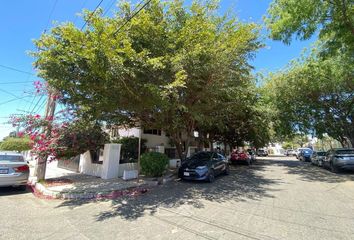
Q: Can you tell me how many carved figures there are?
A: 0